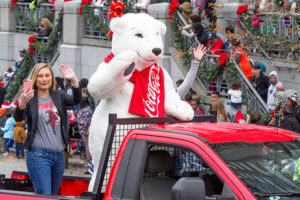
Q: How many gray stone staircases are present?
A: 2